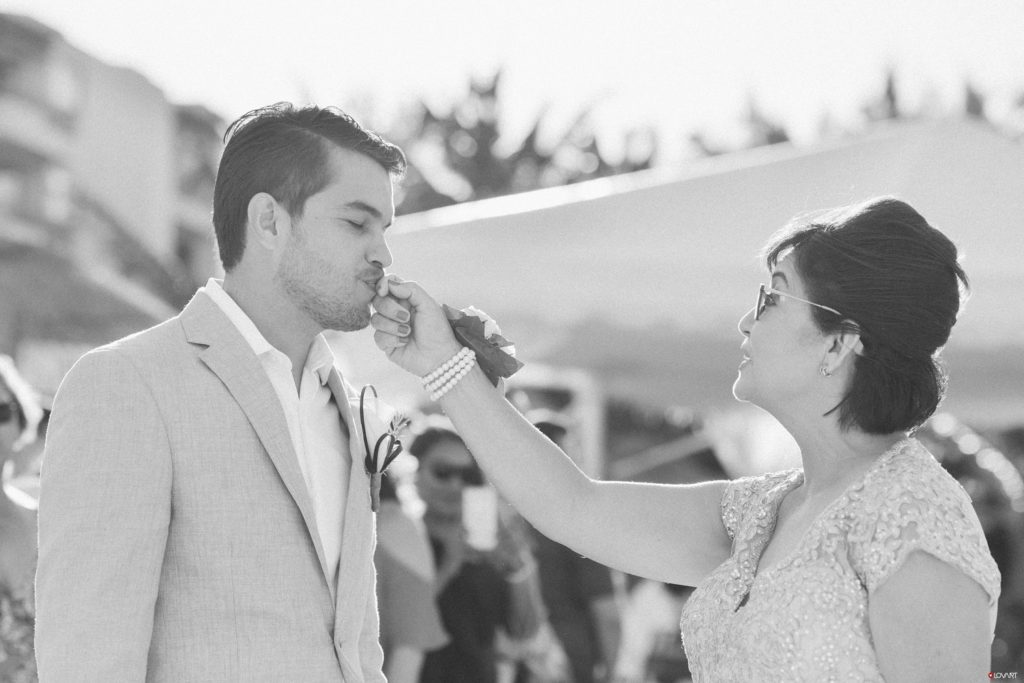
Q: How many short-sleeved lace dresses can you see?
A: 1